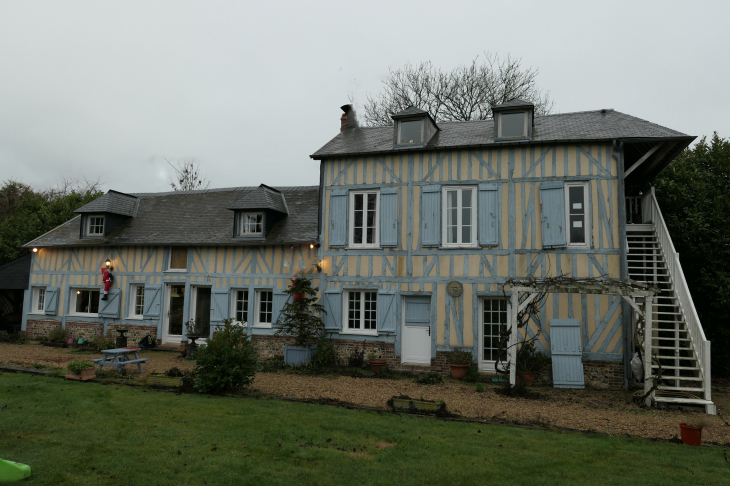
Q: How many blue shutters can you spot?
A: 13